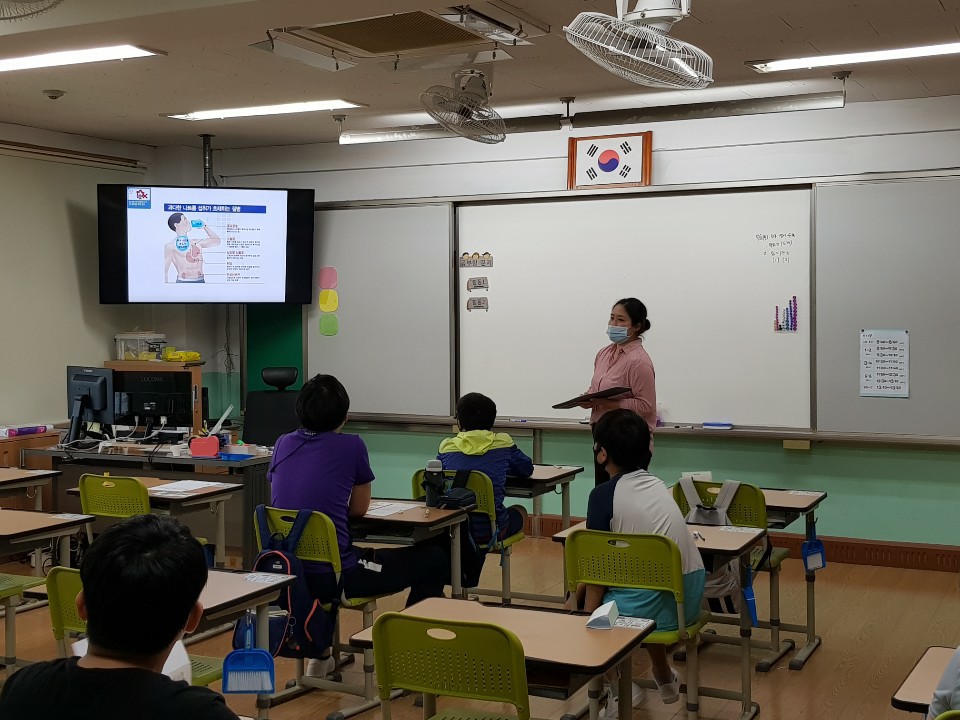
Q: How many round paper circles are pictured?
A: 3